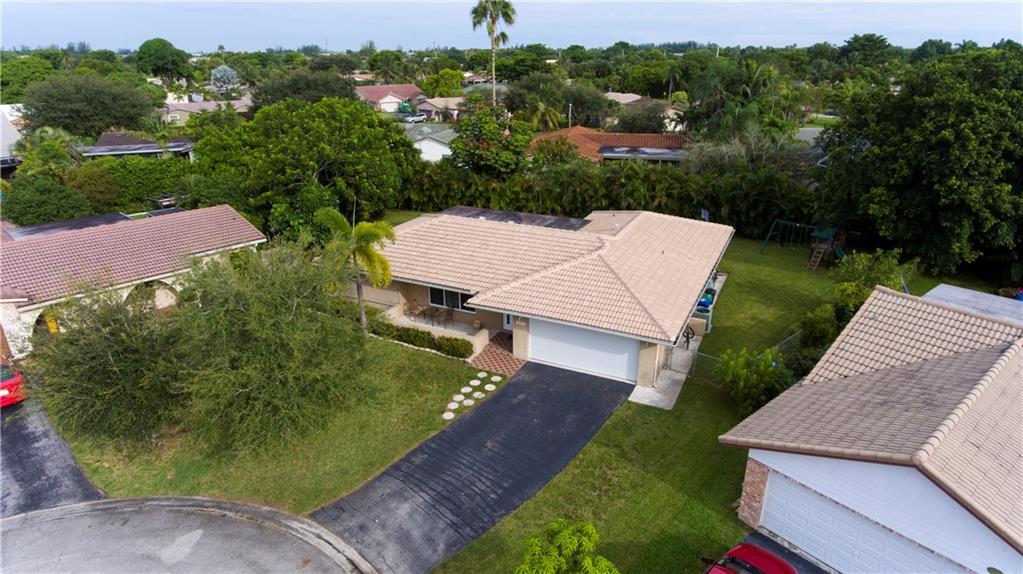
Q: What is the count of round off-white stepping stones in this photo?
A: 10